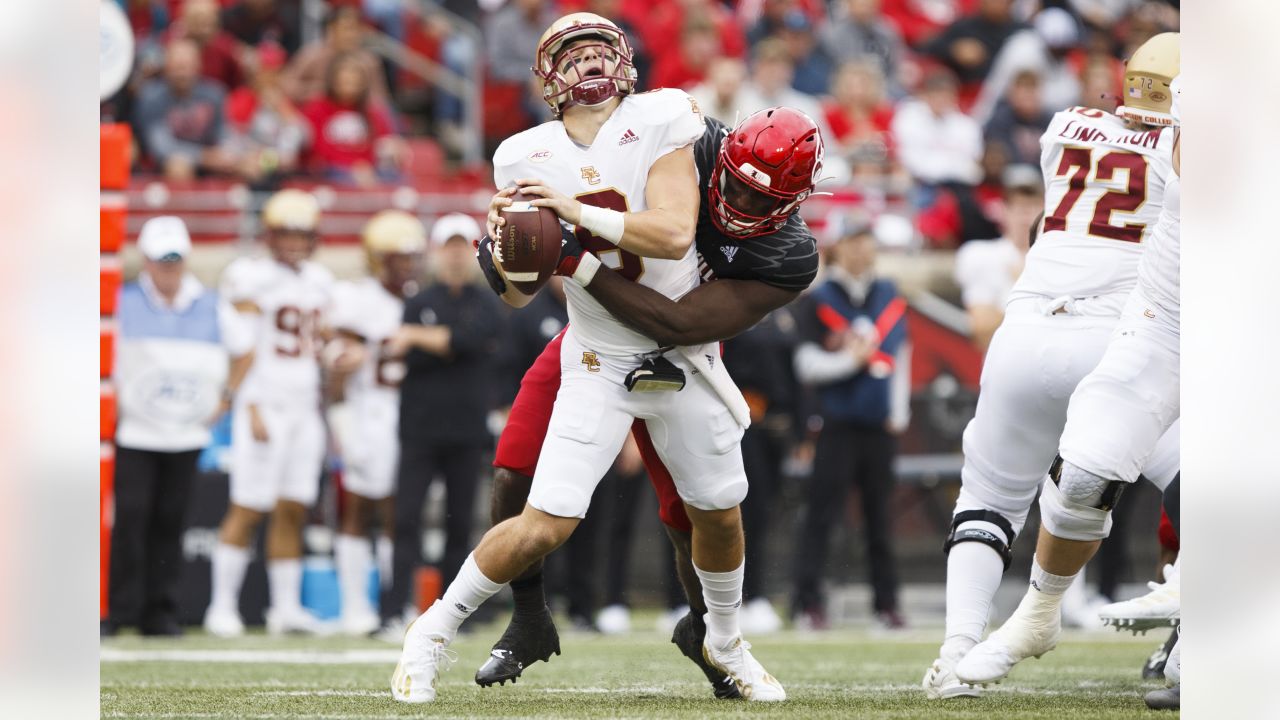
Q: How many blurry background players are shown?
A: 2